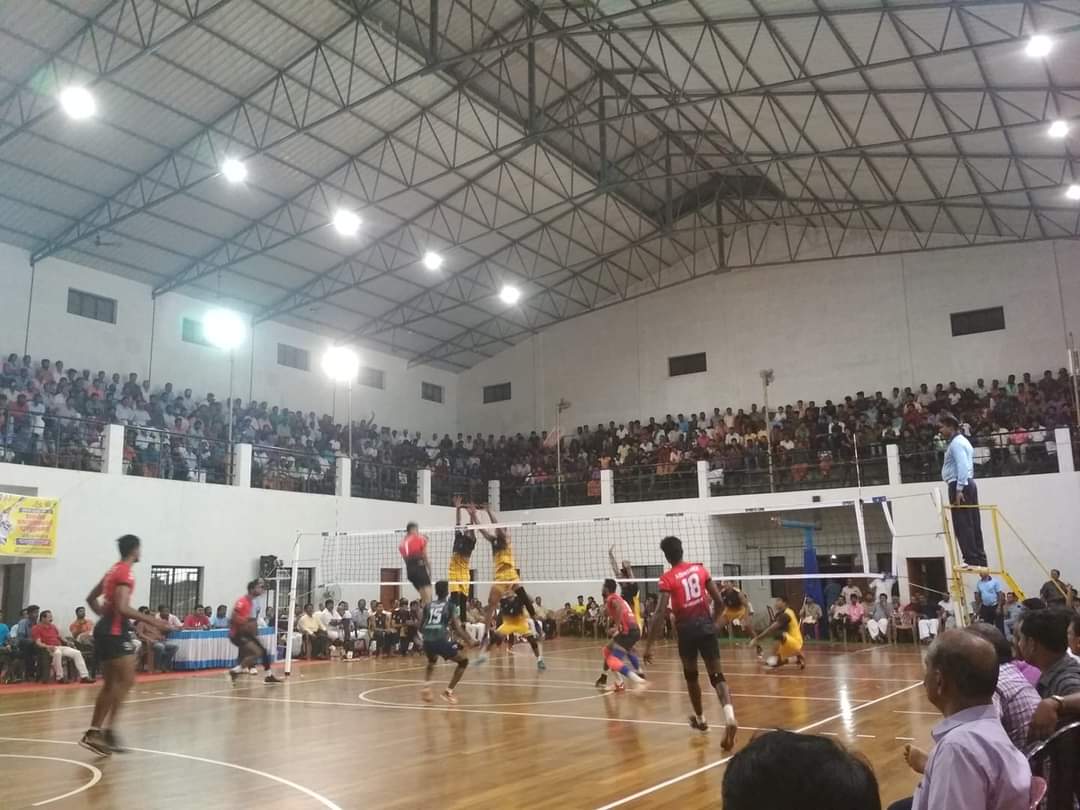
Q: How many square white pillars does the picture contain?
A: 9